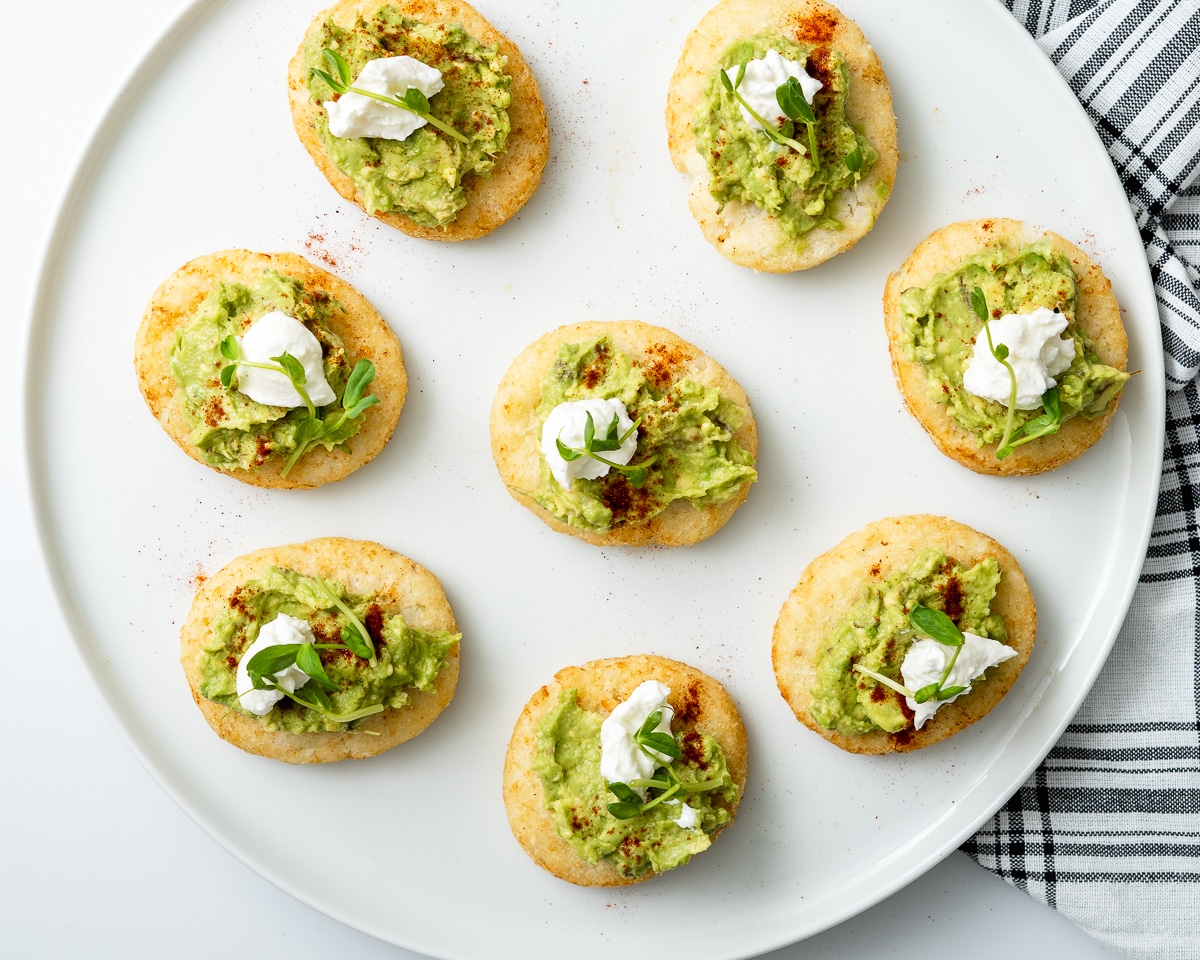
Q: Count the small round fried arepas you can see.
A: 8